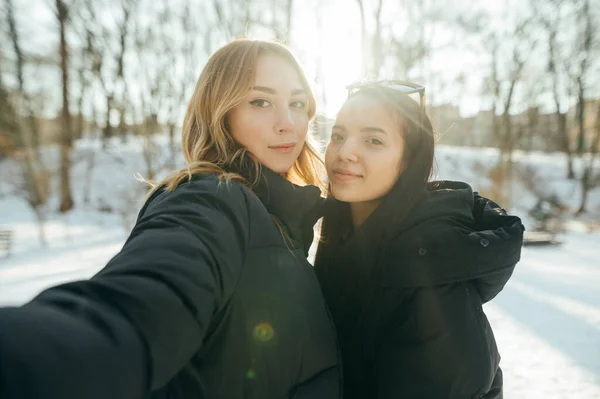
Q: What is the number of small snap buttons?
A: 2